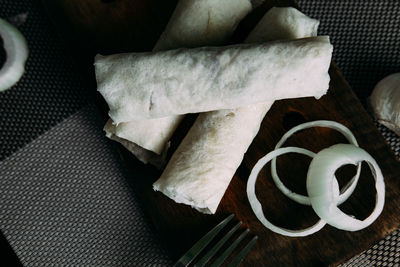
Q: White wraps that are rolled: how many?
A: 3